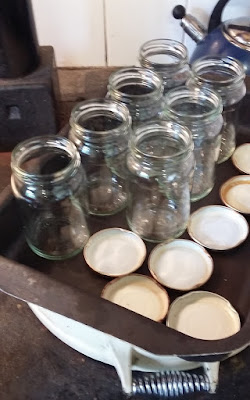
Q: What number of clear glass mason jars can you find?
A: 7